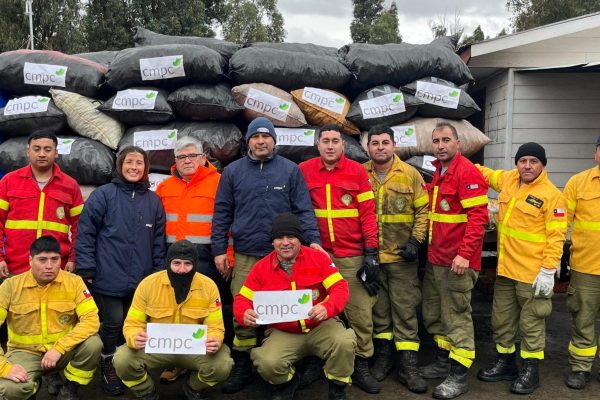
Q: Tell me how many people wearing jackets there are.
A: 12